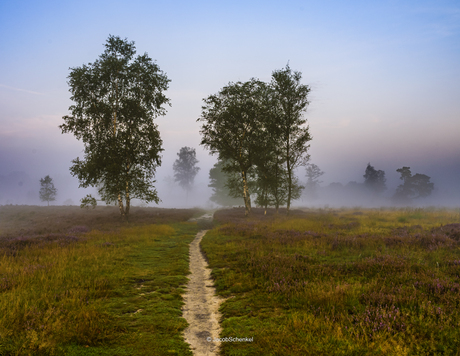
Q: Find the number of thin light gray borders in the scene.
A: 0